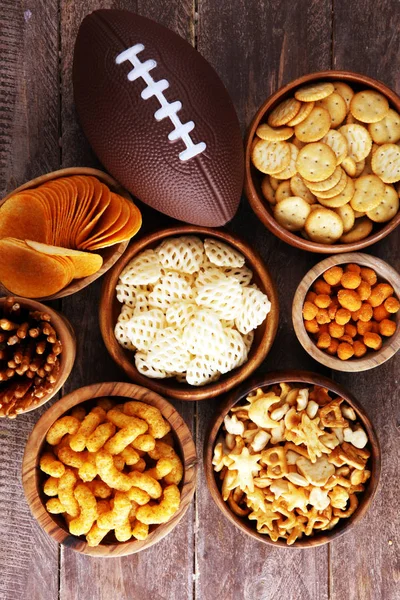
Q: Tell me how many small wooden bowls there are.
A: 2